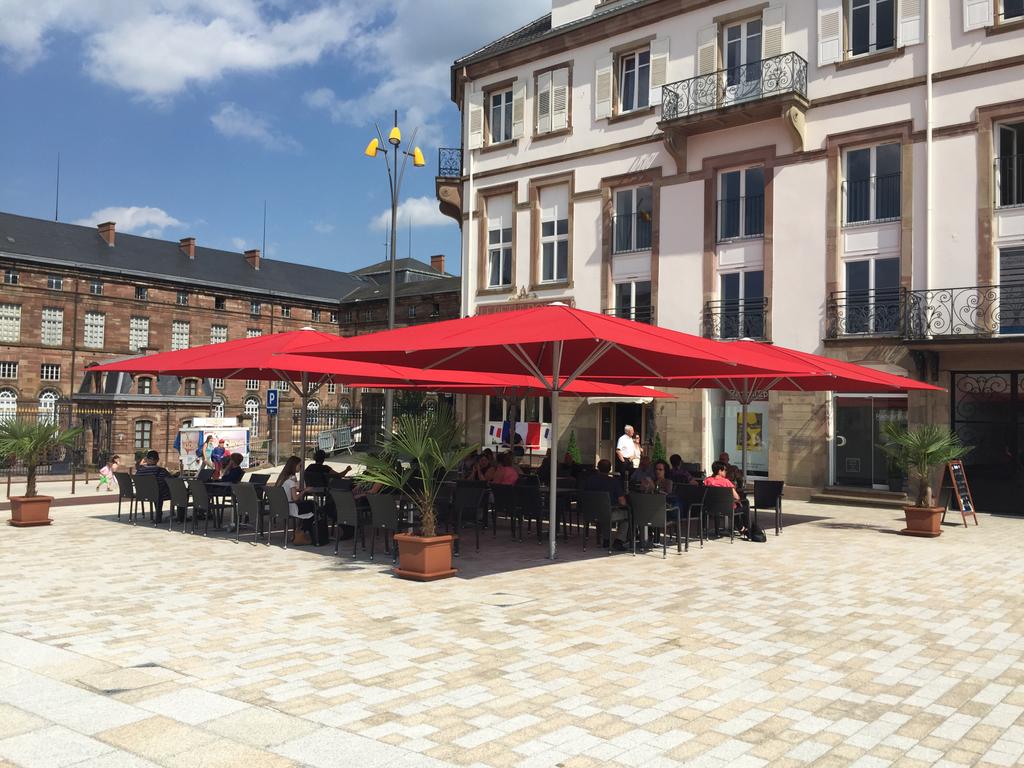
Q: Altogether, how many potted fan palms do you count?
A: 3